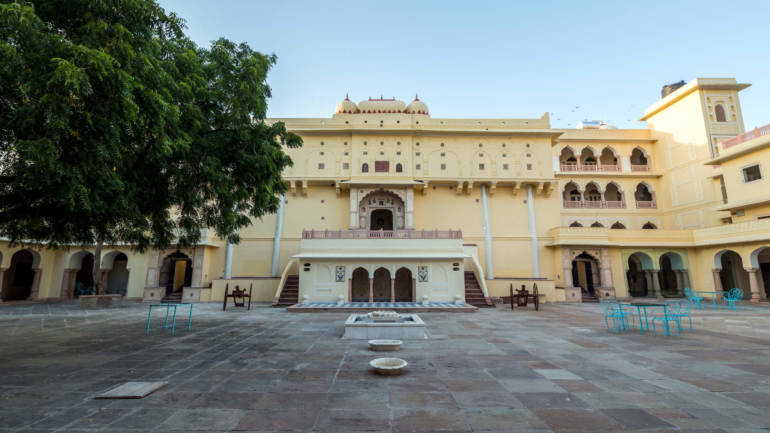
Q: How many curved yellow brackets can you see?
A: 10